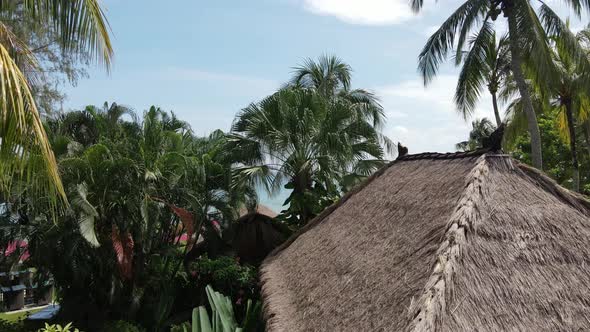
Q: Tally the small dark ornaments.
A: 2